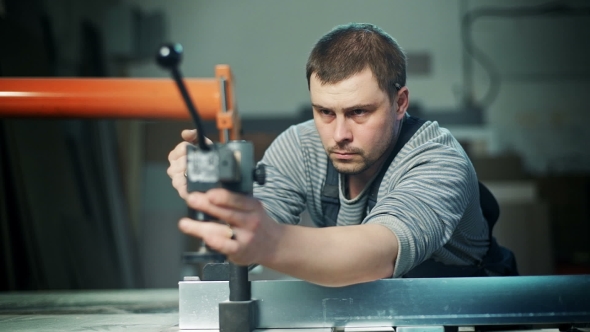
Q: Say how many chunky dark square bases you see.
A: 1